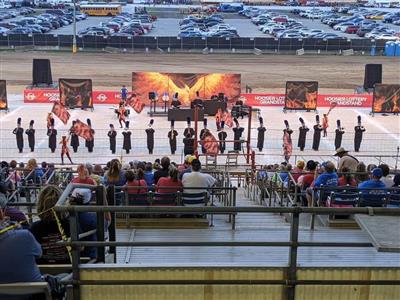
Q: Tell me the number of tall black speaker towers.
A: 2